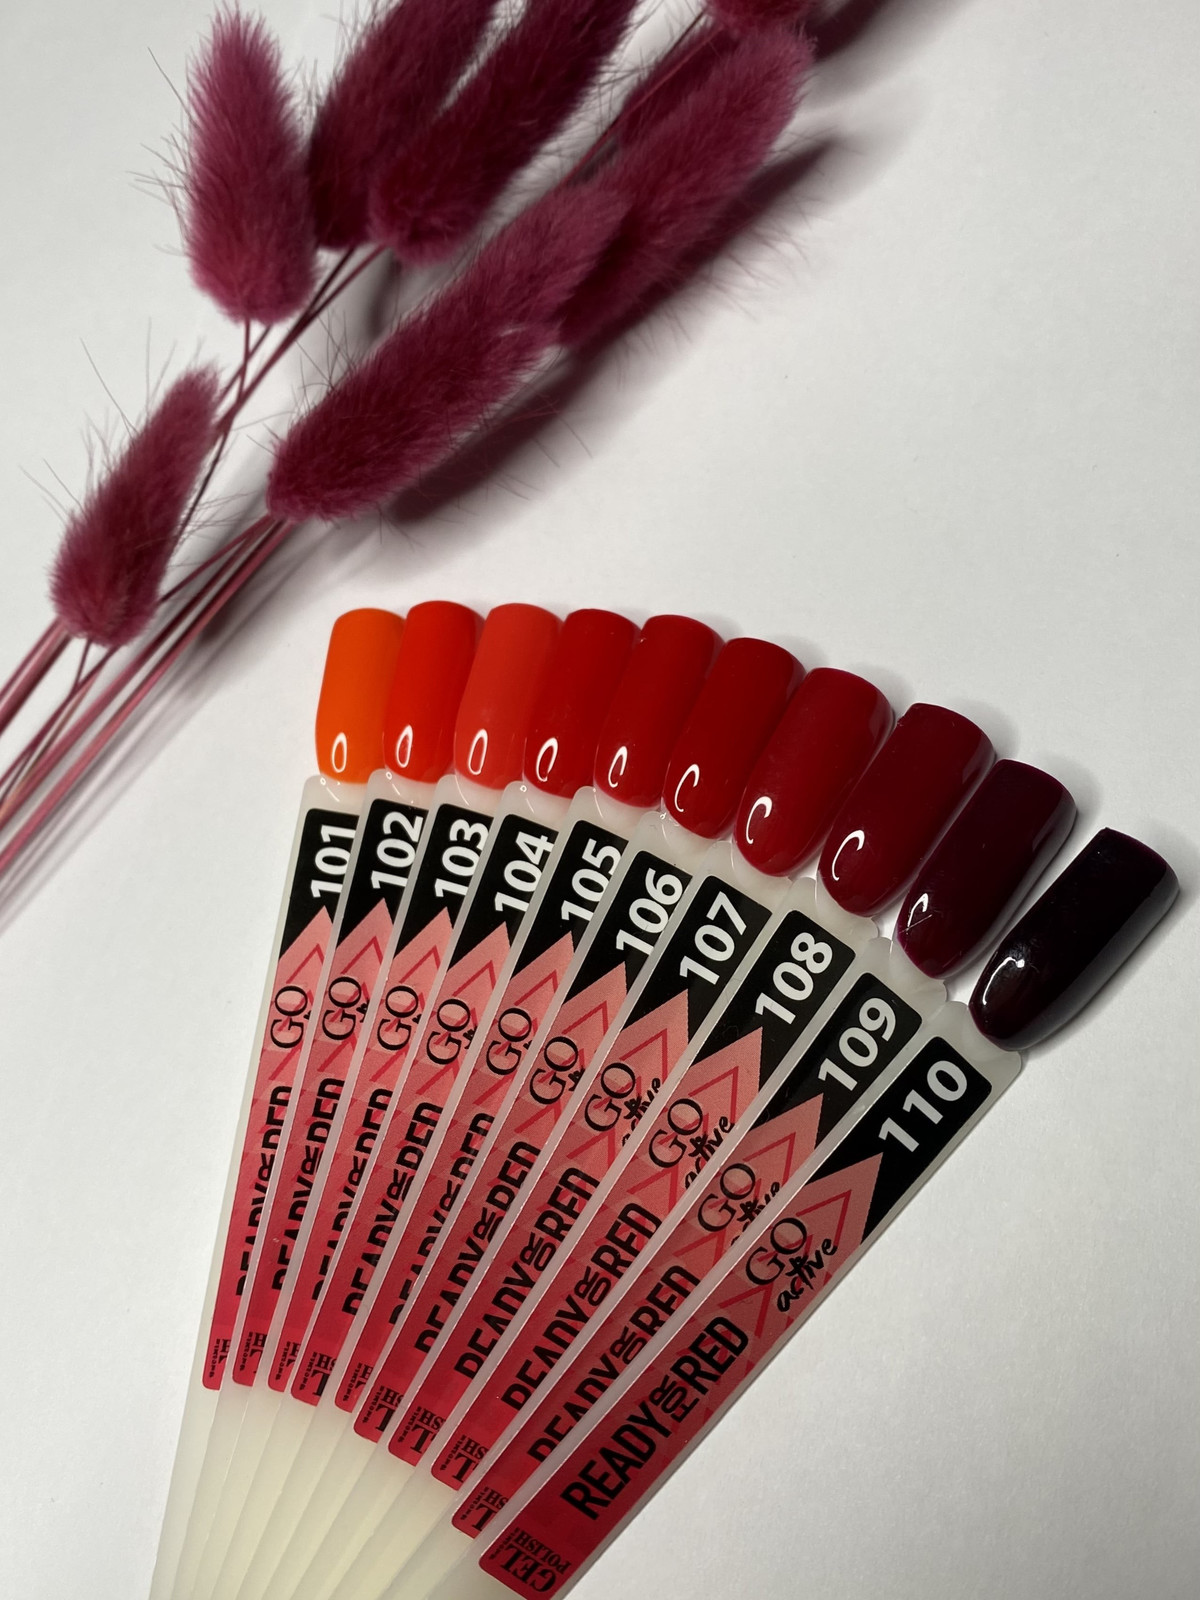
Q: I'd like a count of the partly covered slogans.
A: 9